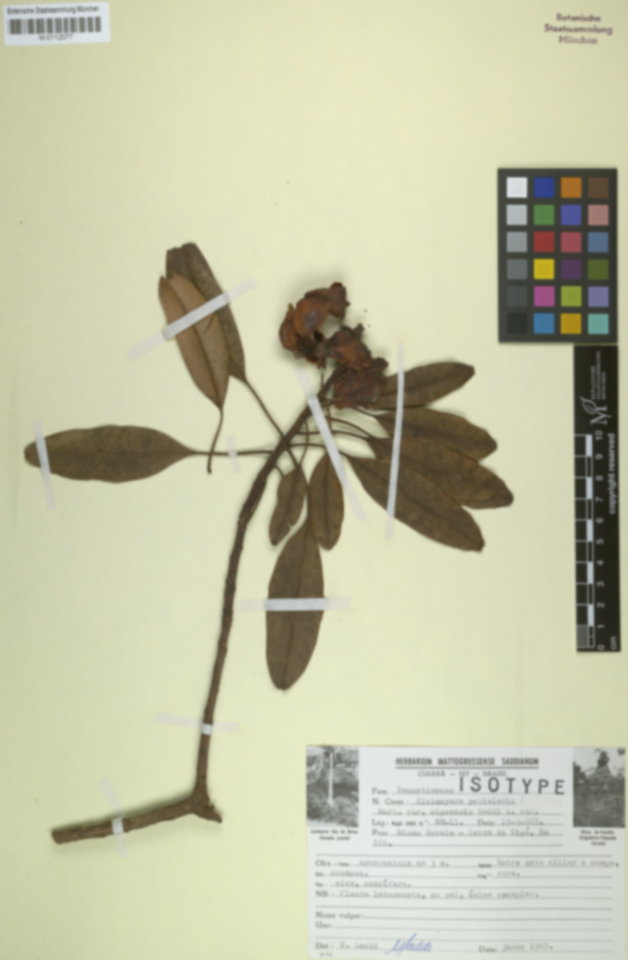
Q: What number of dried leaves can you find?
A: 10